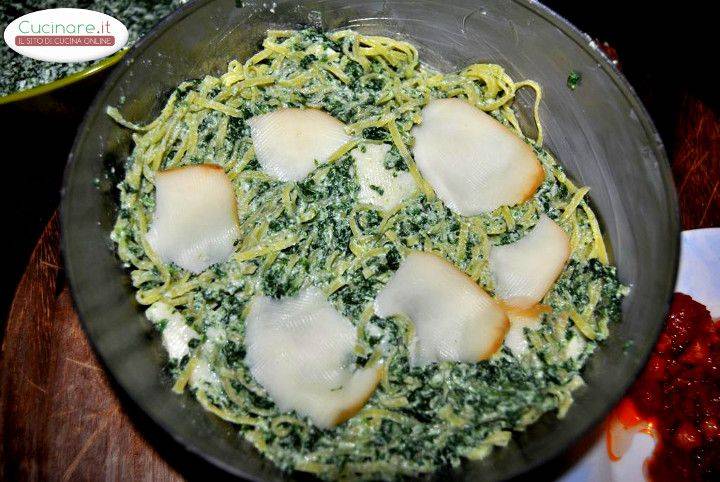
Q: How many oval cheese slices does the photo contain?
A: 6